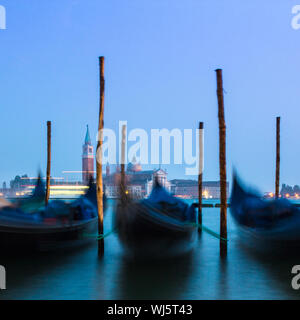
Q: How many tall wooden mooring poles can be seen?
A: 6